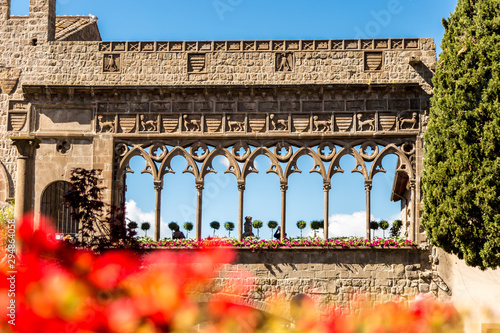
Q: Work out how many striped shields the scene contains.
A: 10